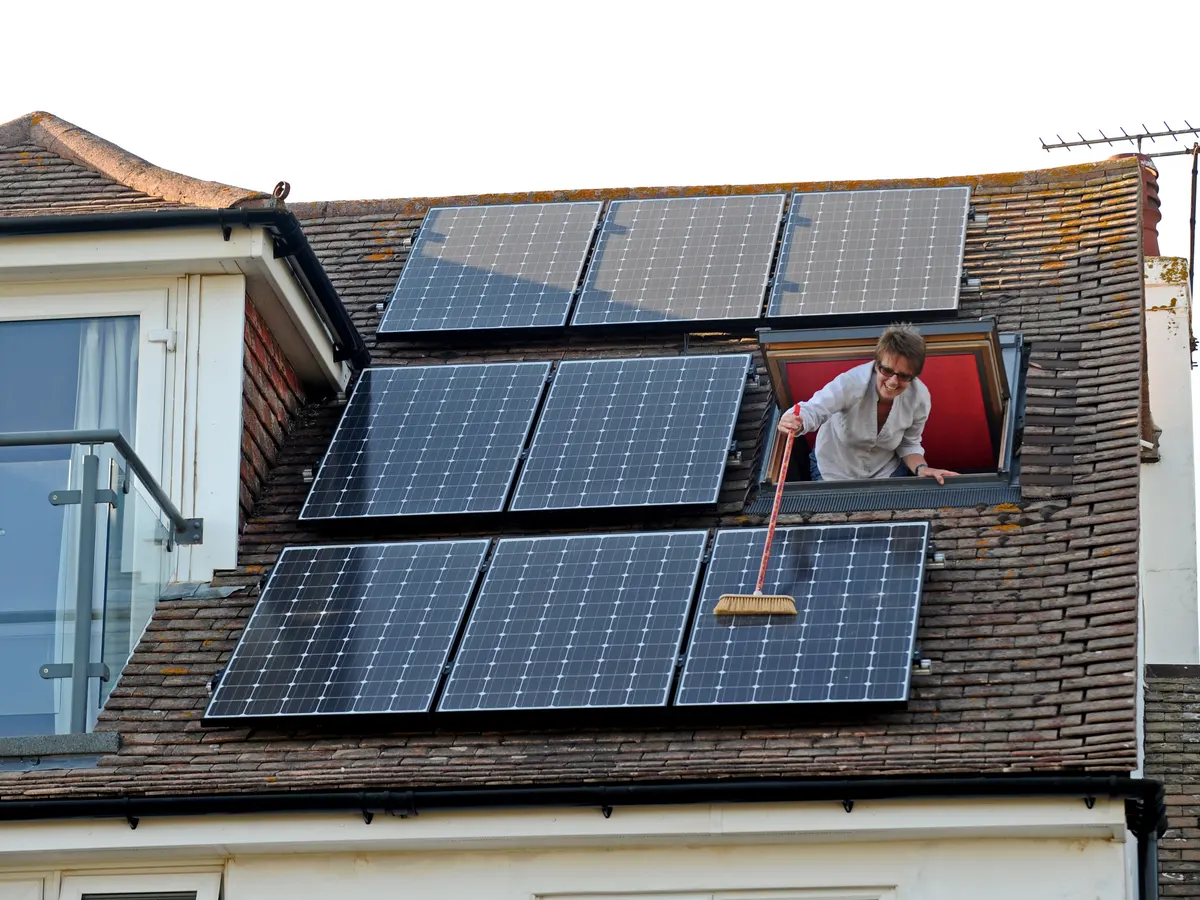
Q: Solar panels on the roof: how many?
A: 8